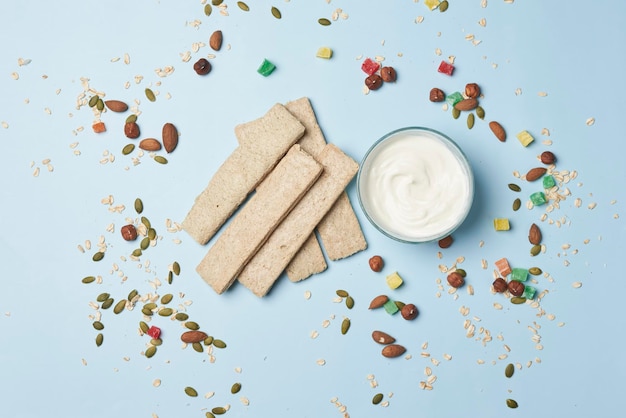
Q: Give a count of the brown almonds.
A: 12